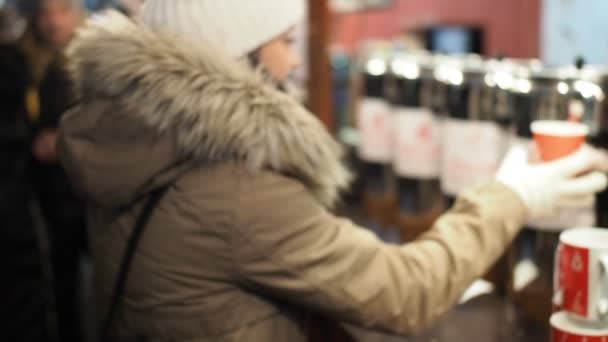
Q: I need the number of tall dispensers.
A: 5